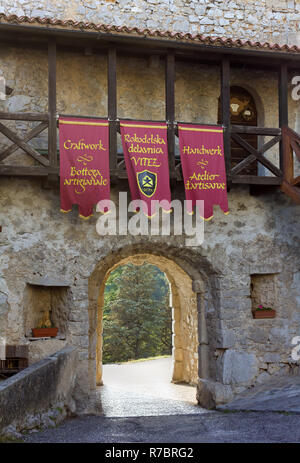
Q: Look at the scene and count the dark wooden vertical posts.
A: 5